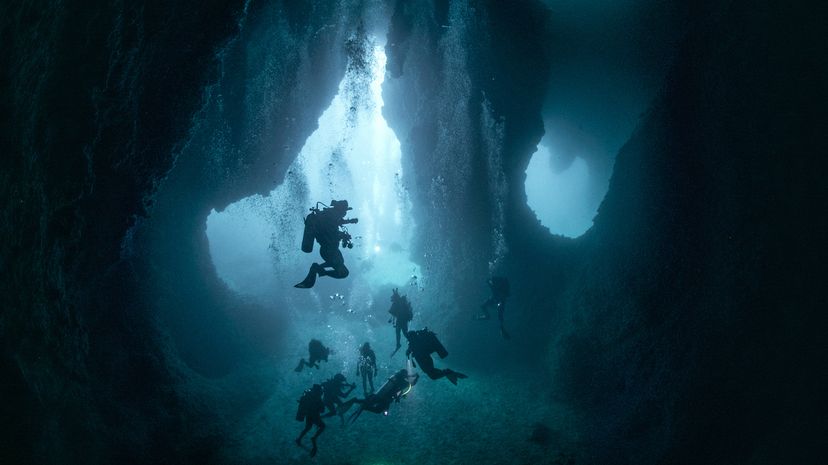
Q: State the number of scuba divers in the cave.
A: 9